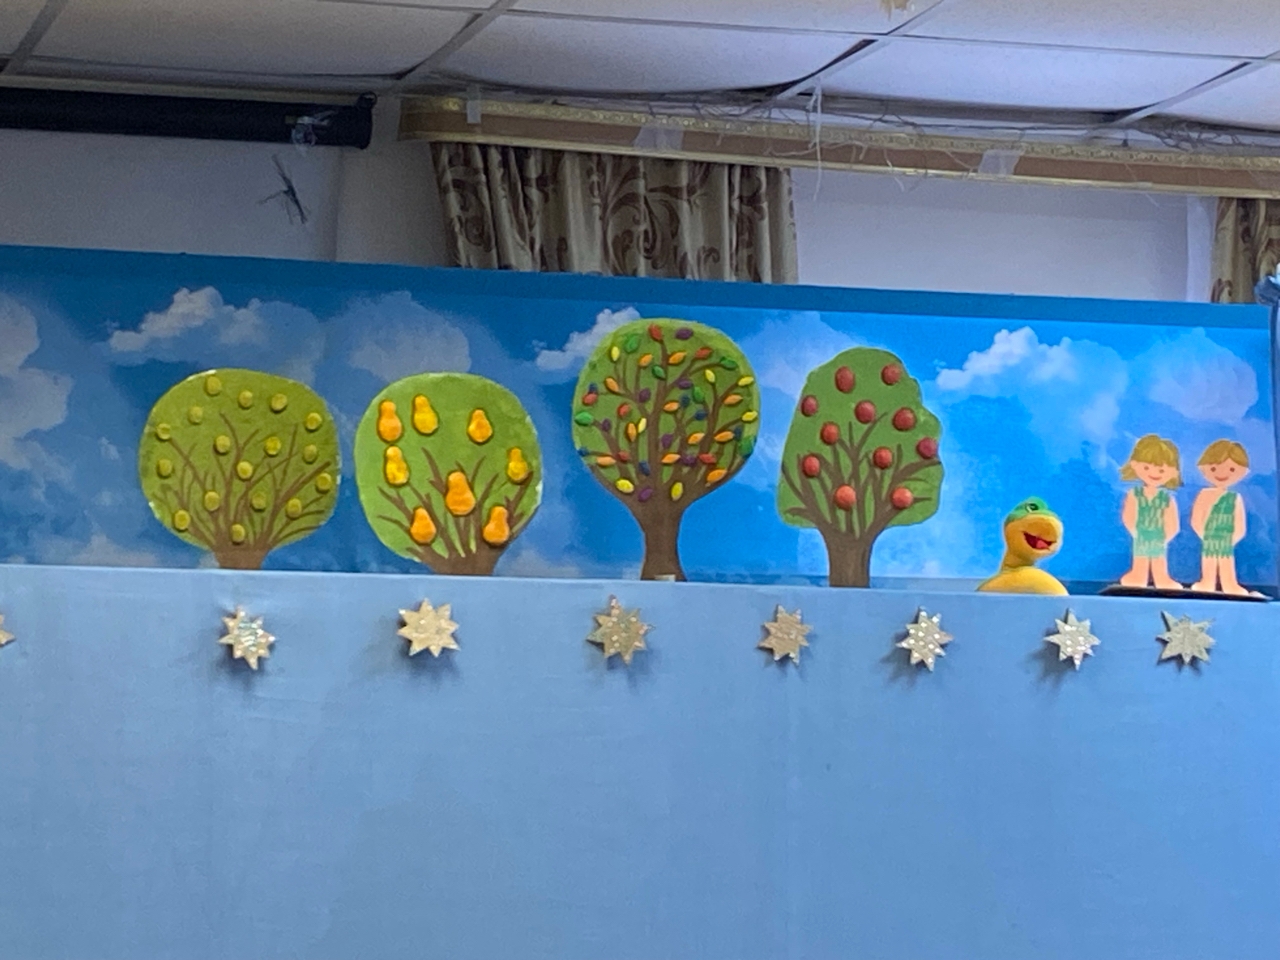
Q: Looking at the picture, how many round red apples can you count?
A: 11